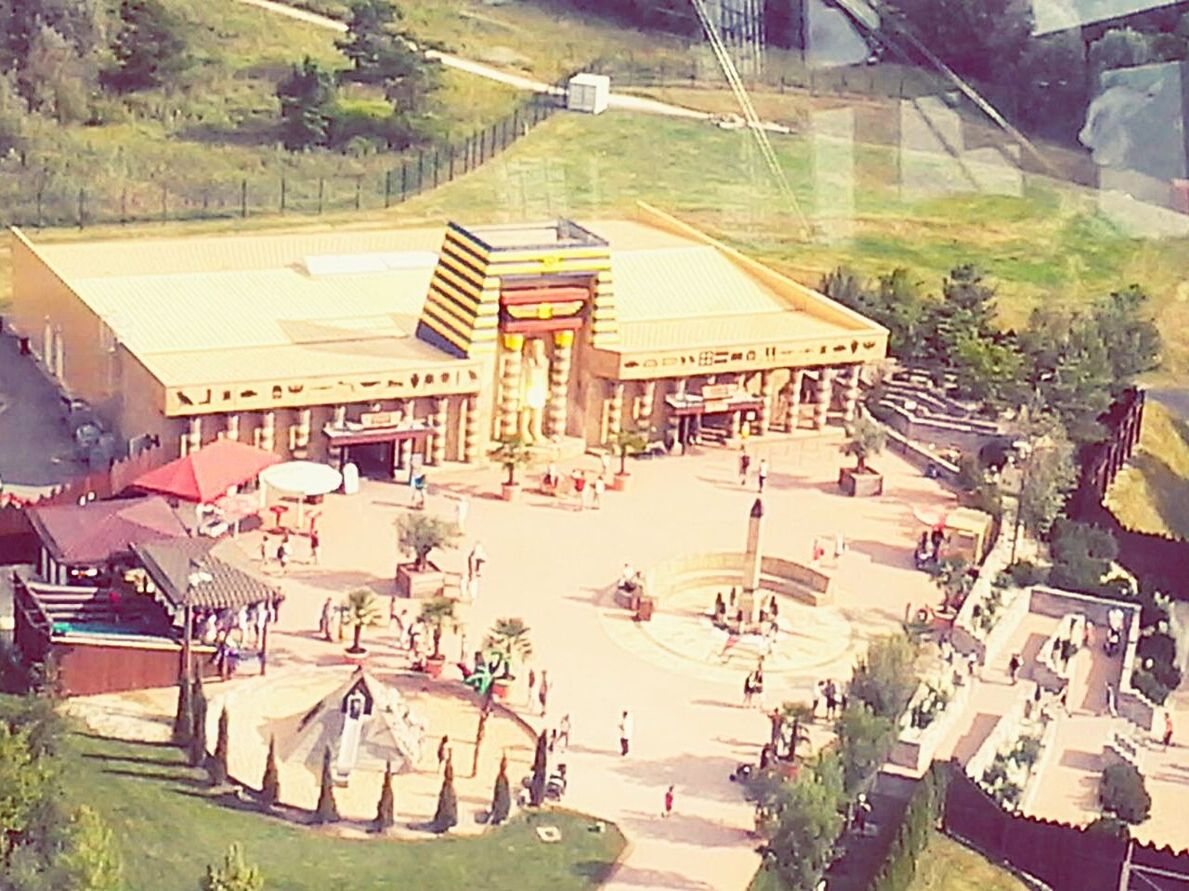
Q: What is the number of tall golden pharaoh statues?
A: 1